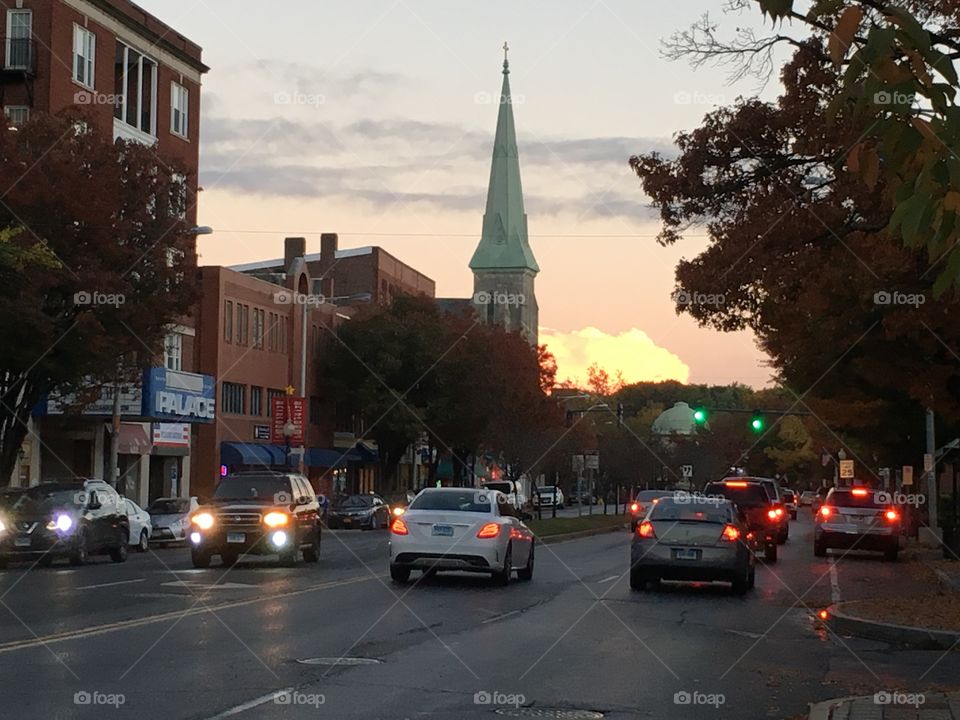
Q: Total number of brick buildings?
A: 3